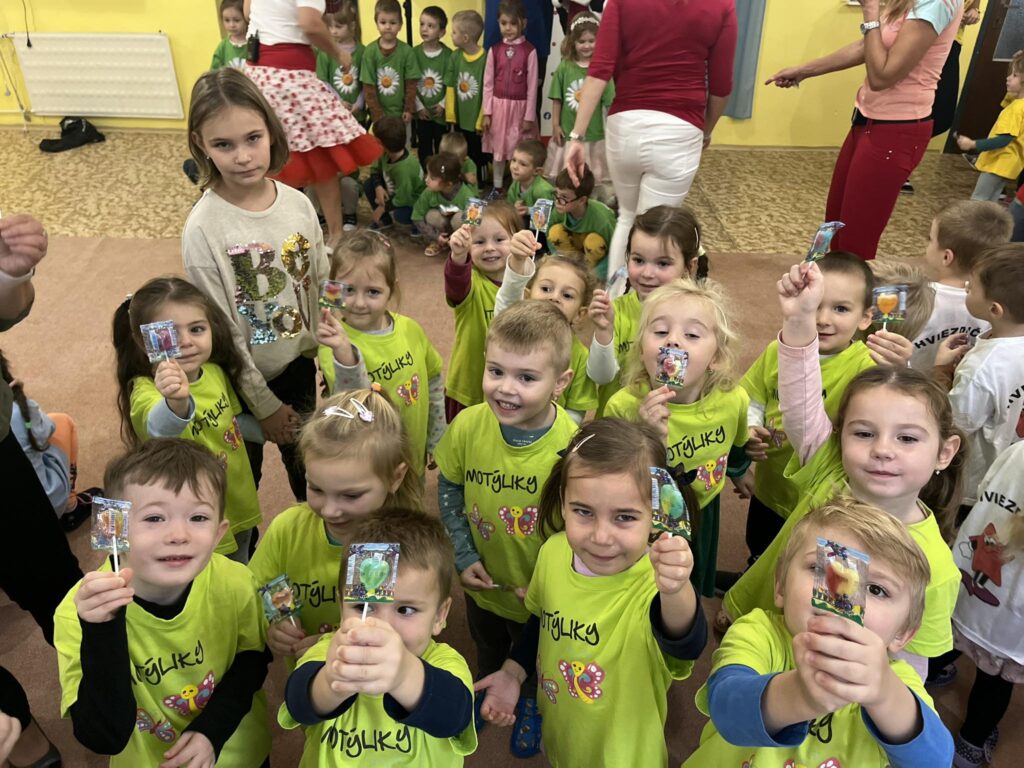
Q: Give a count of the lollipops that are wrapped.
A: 13